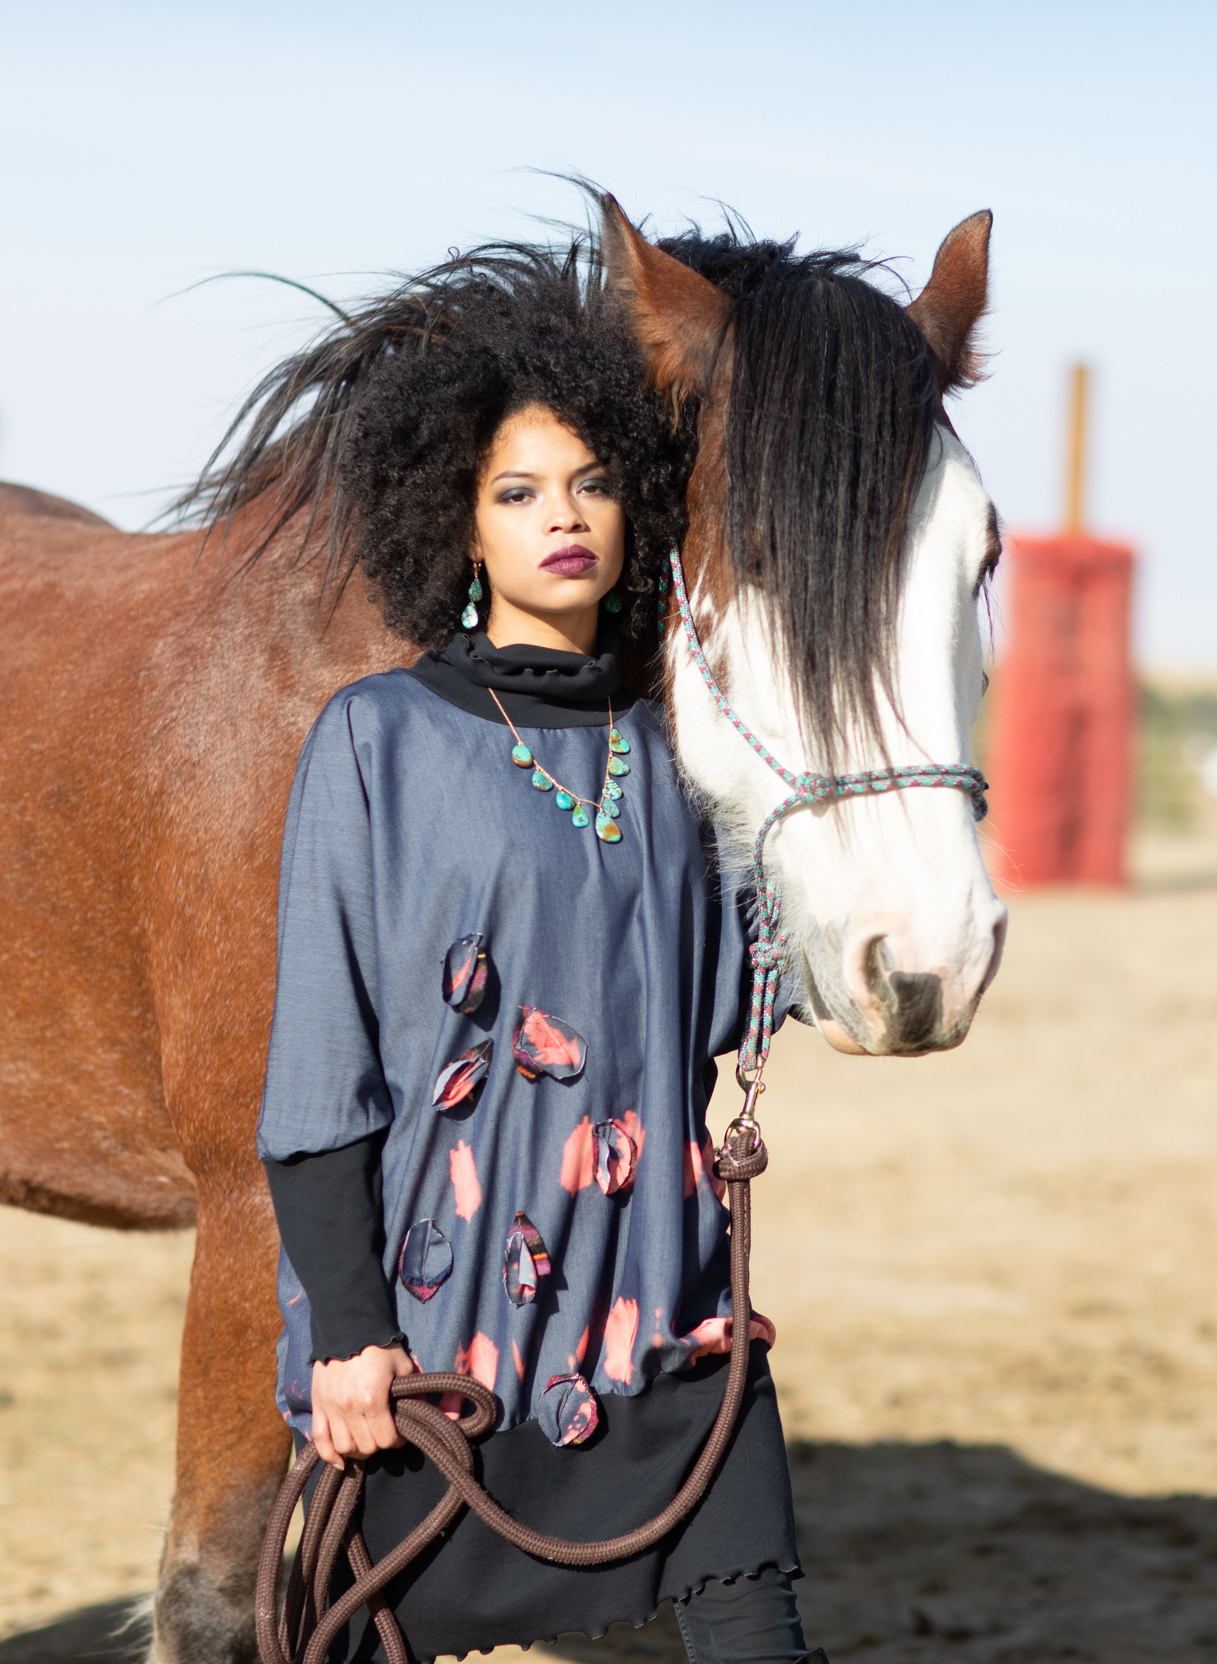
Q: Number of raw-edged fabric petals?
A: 7